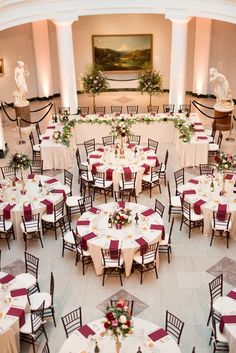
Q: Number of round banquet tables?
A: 7